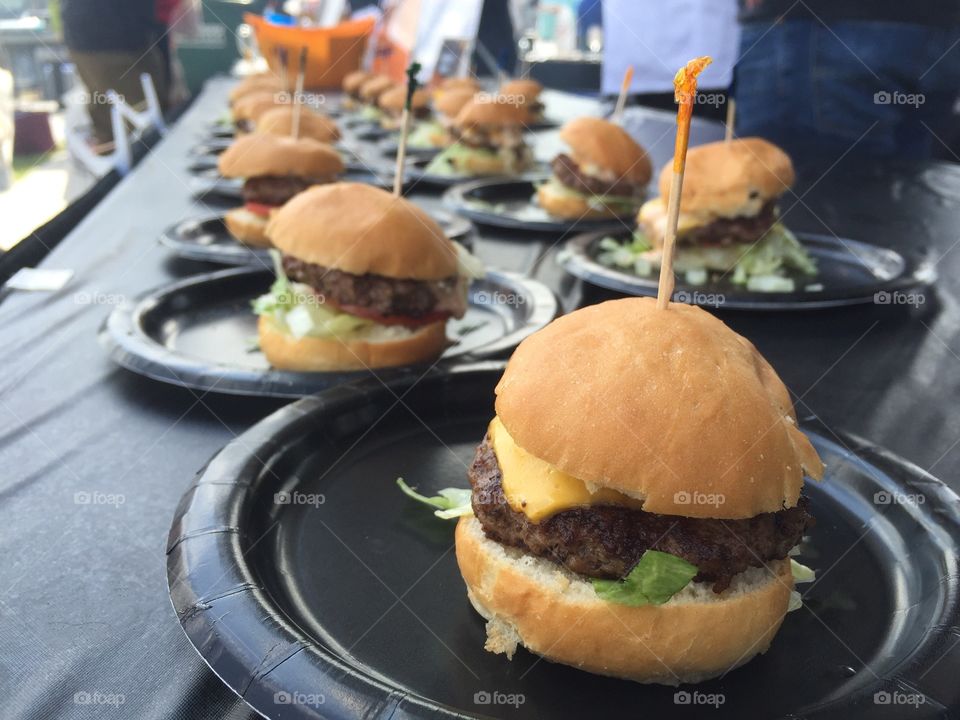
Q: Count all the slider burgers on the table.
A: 15